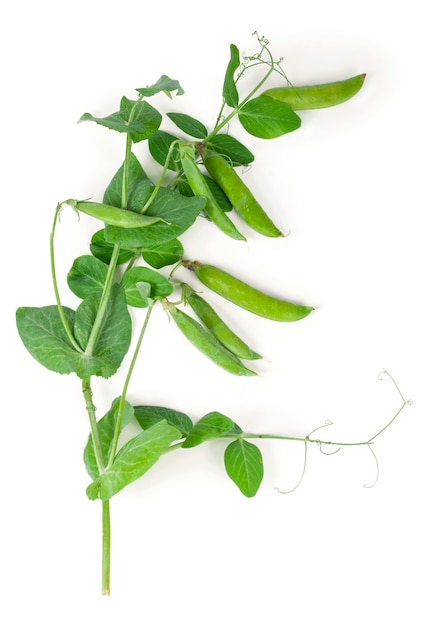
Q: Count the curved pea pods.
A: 7